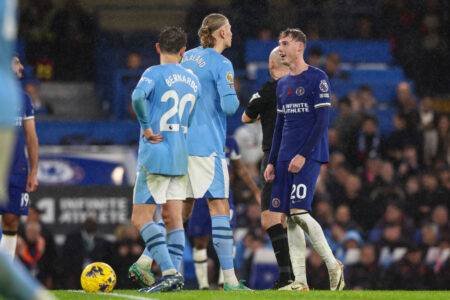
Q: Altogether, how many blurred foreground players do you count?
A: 1